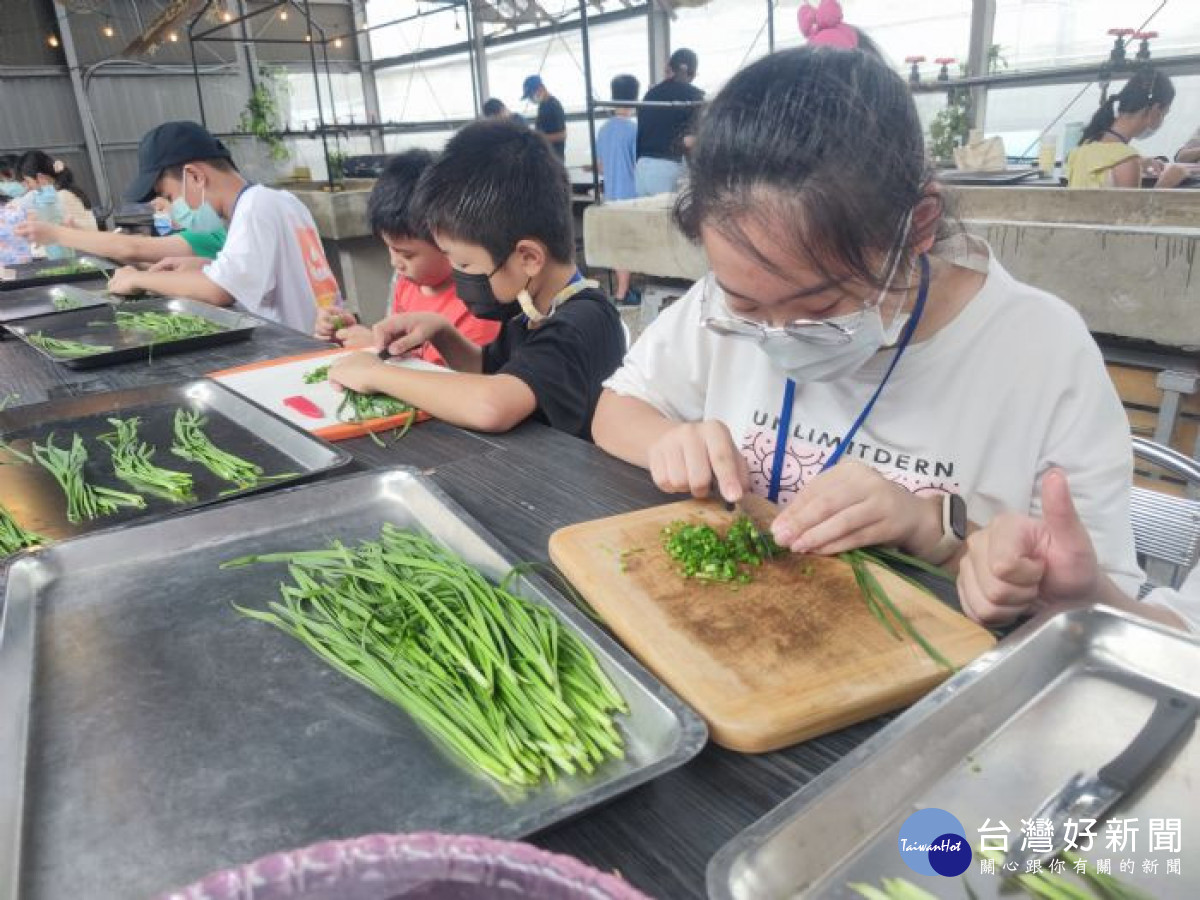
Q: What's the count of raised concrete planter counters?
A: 2